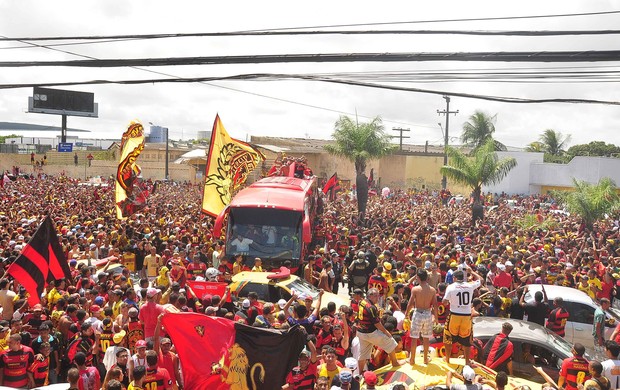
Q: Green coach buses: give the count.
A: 0